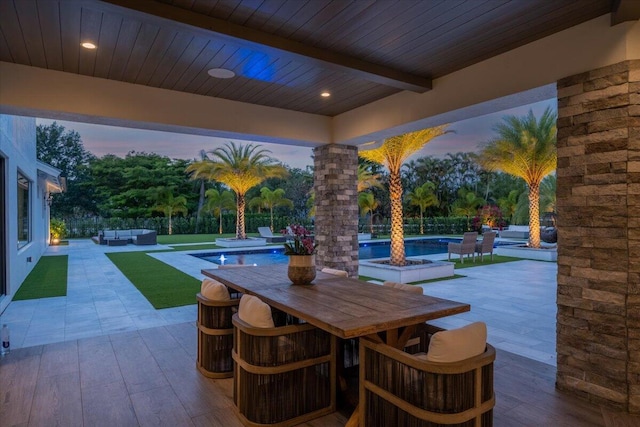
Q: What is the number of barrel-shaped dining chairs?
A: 6